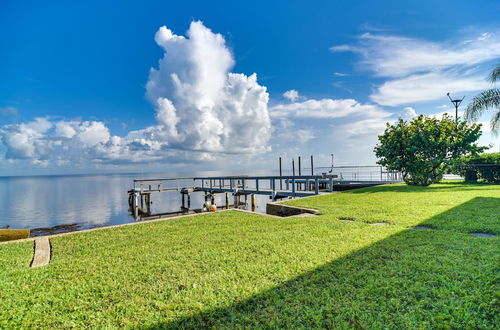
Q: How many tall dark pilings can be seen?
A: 4